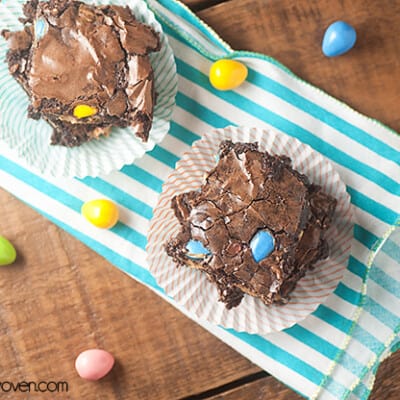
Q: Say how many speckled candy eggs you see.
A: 0